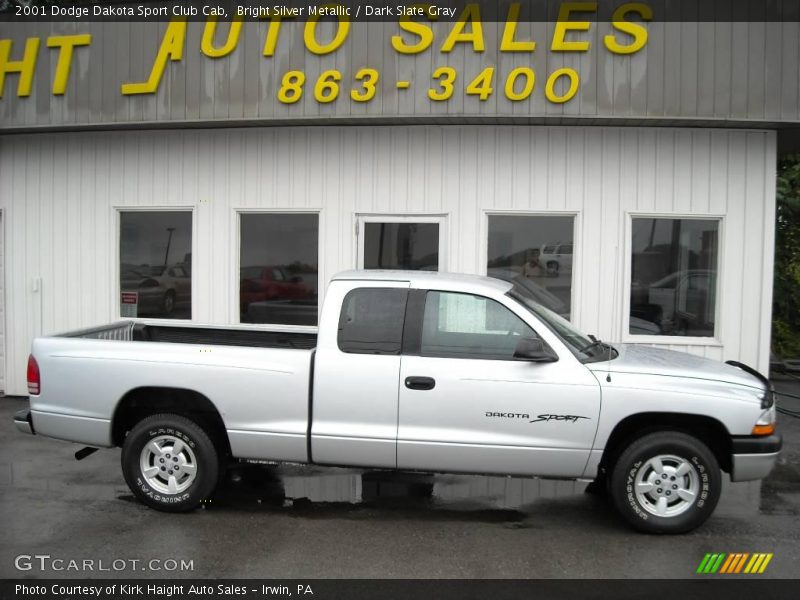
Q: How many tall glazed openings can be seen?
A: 5